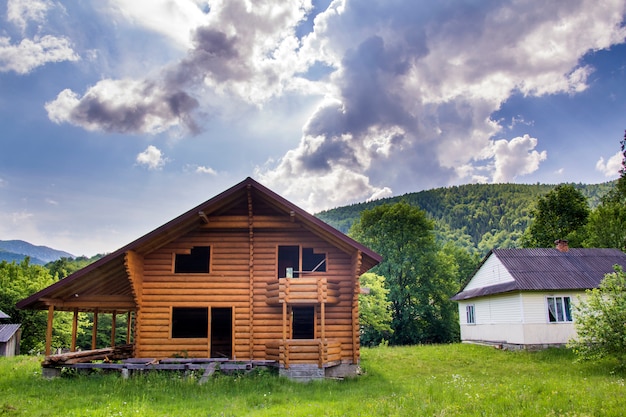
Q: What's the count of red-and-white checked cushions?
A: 0